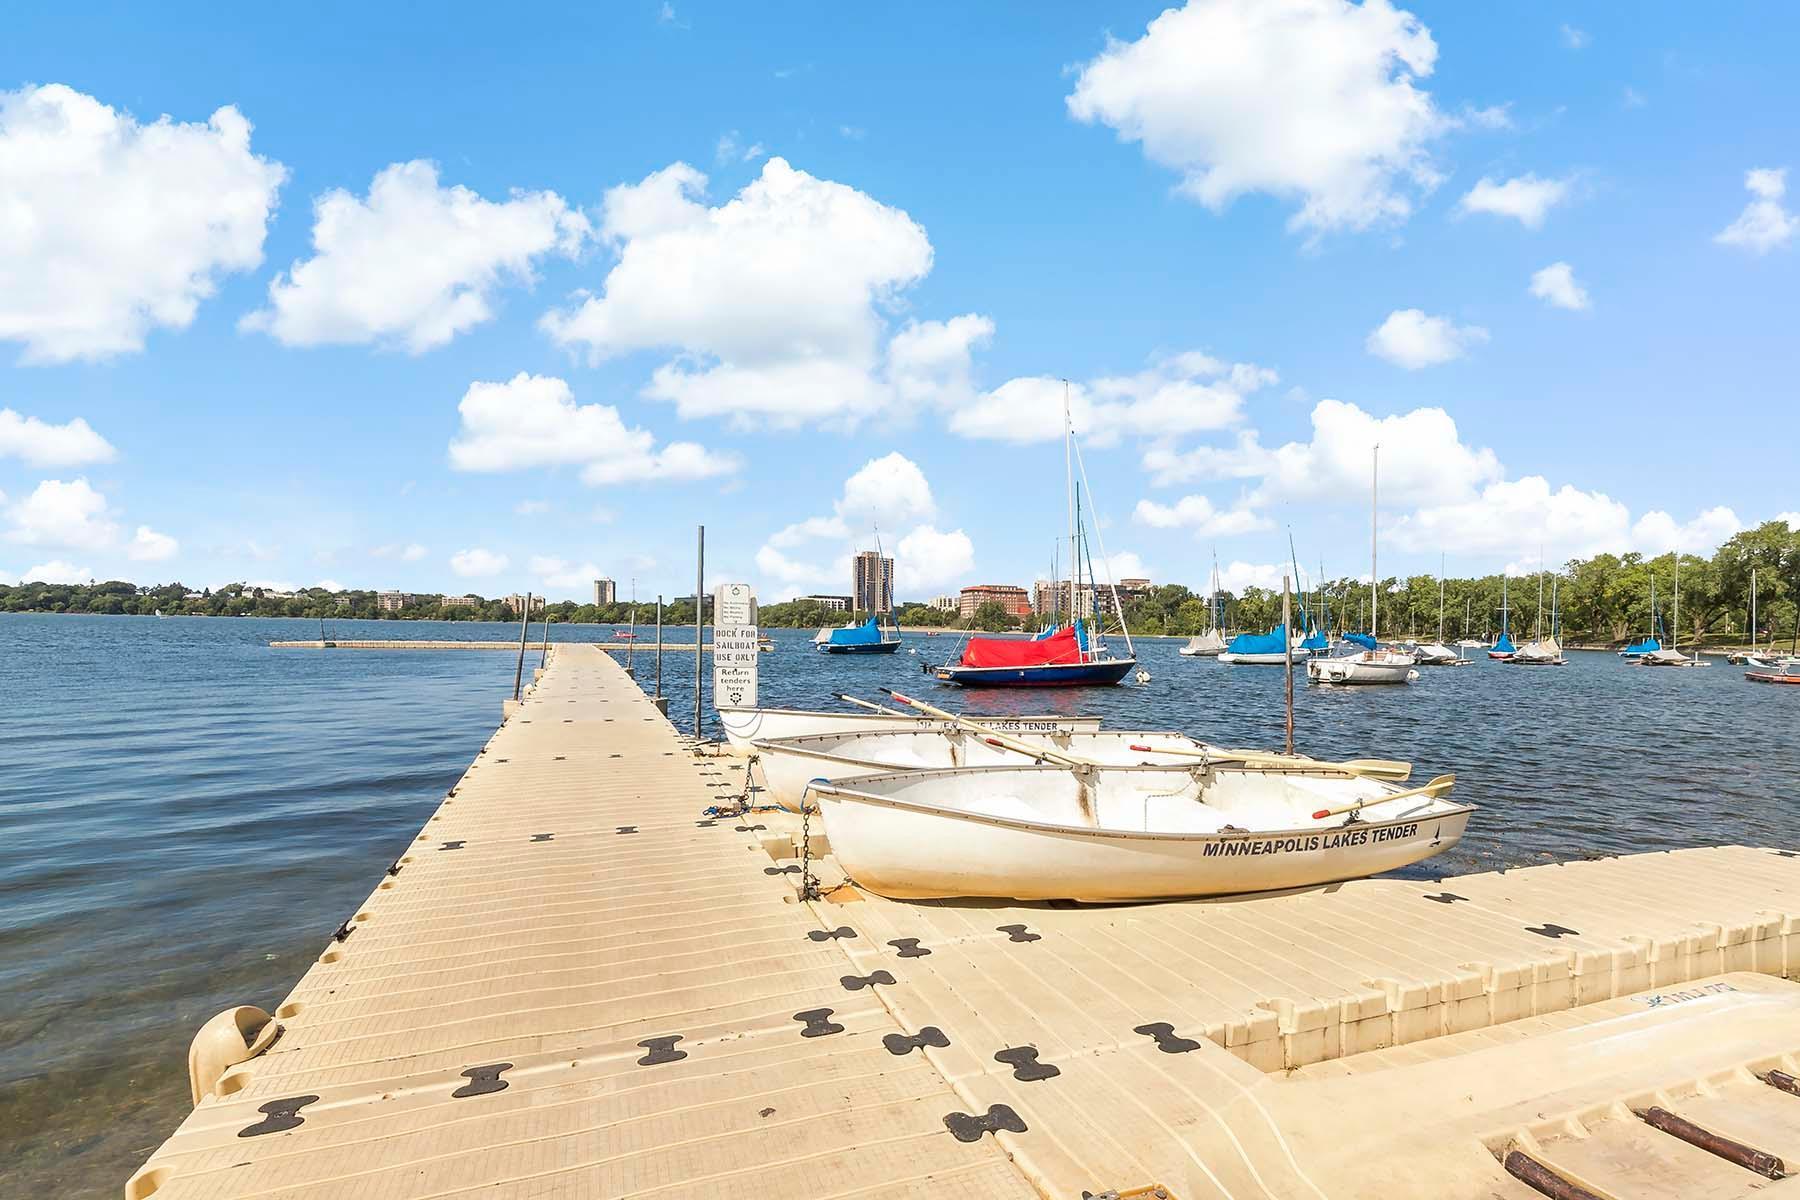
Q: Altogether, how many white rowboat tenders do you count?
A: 3